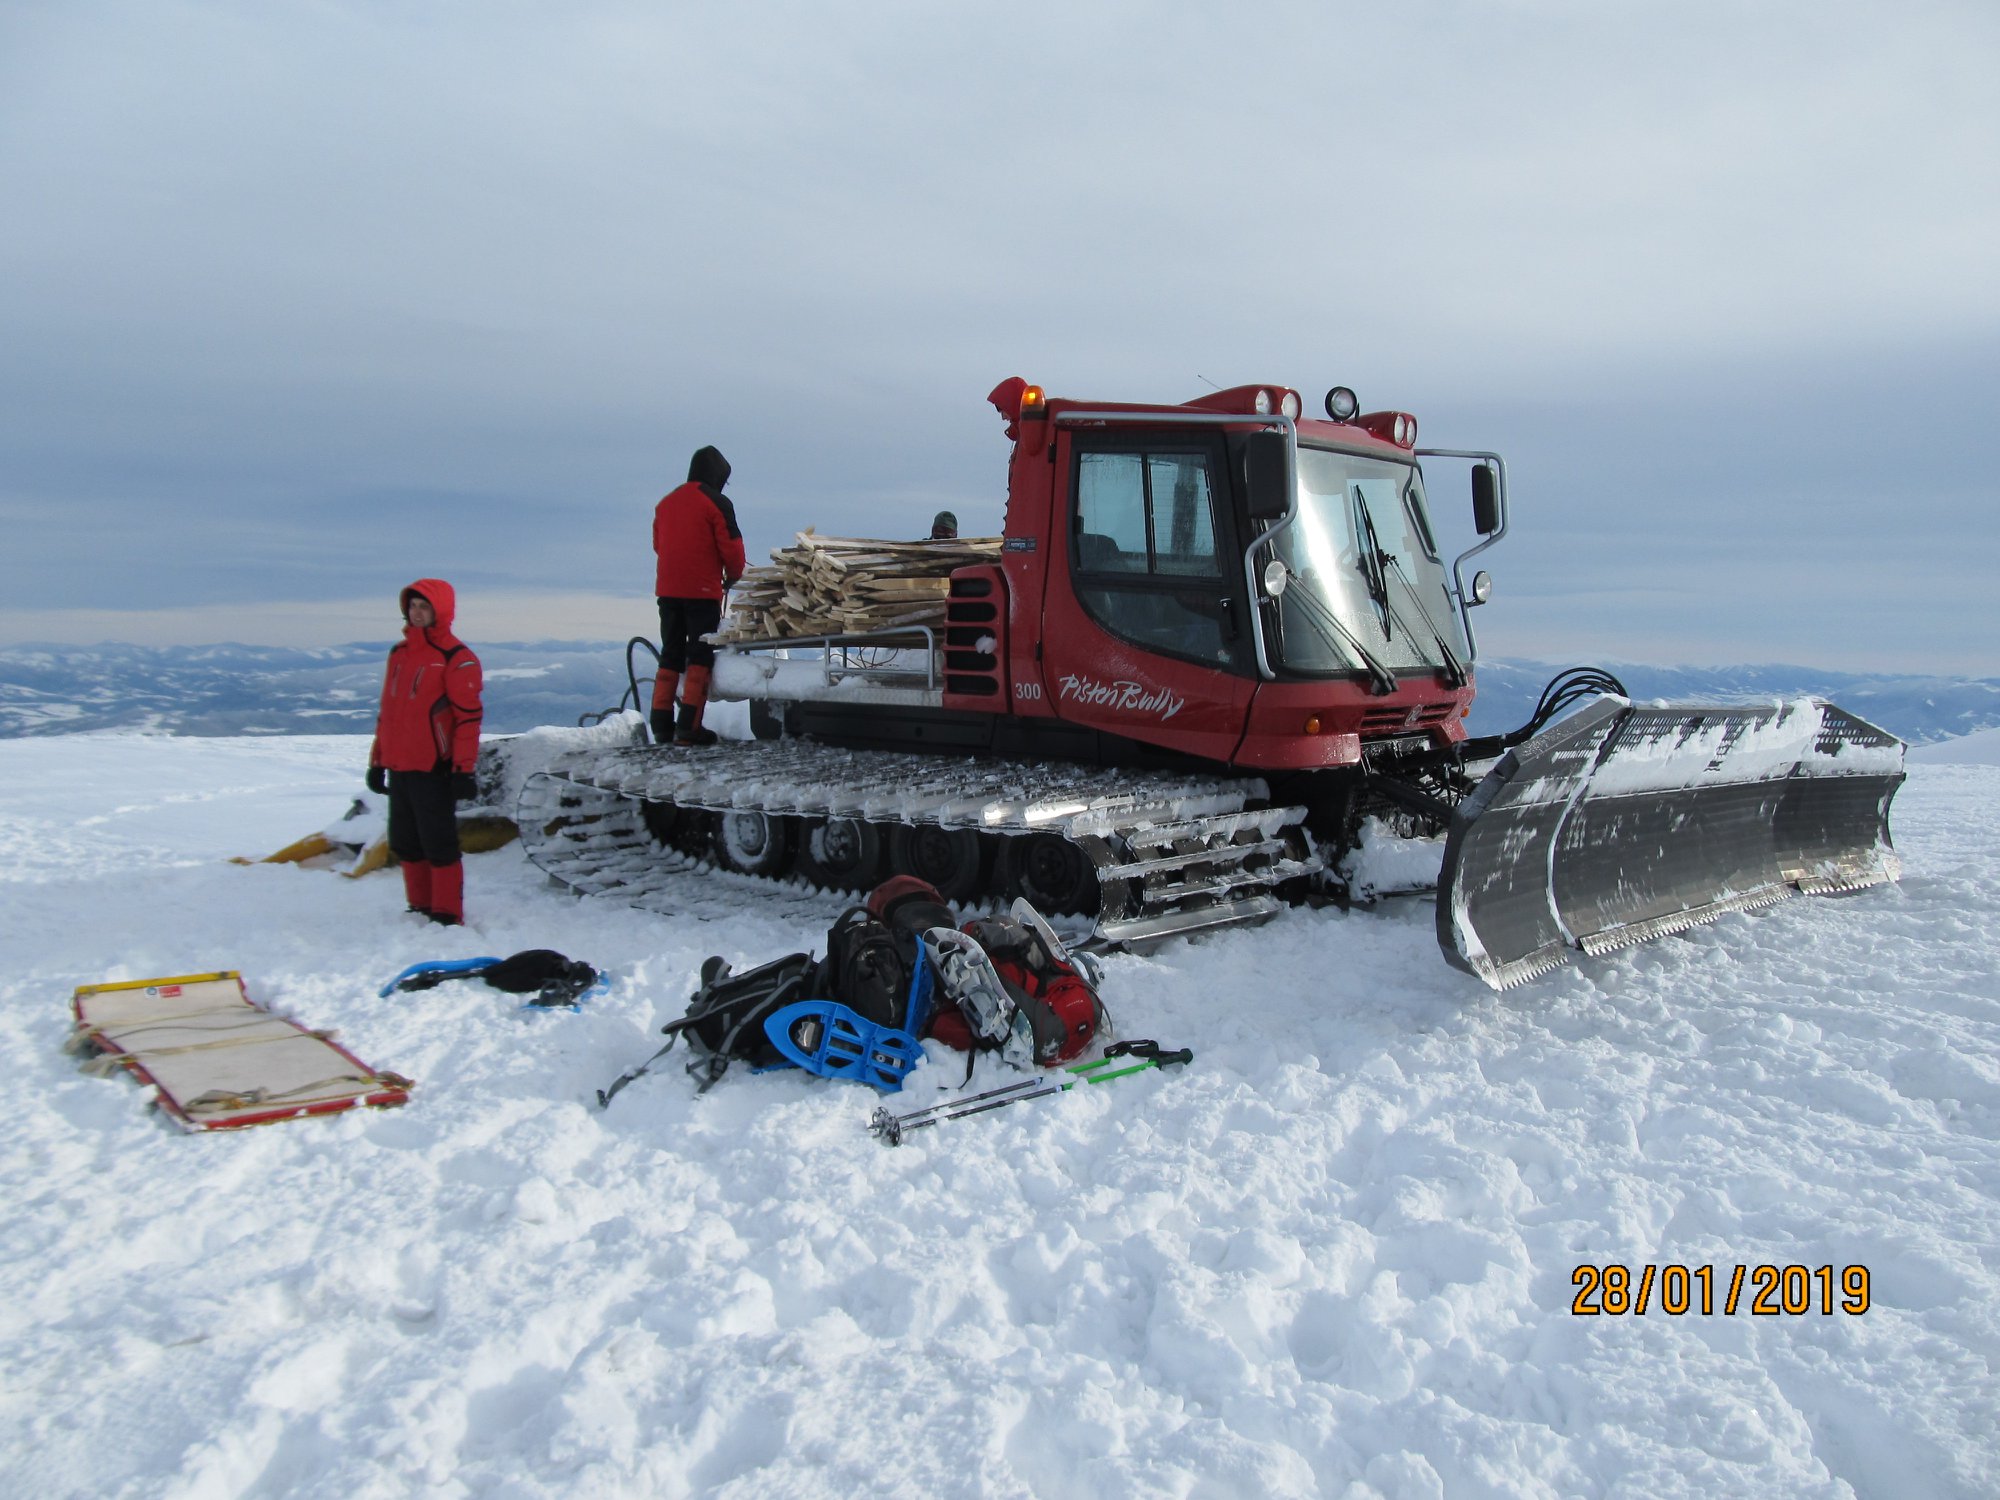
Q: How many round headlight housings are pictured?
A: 7